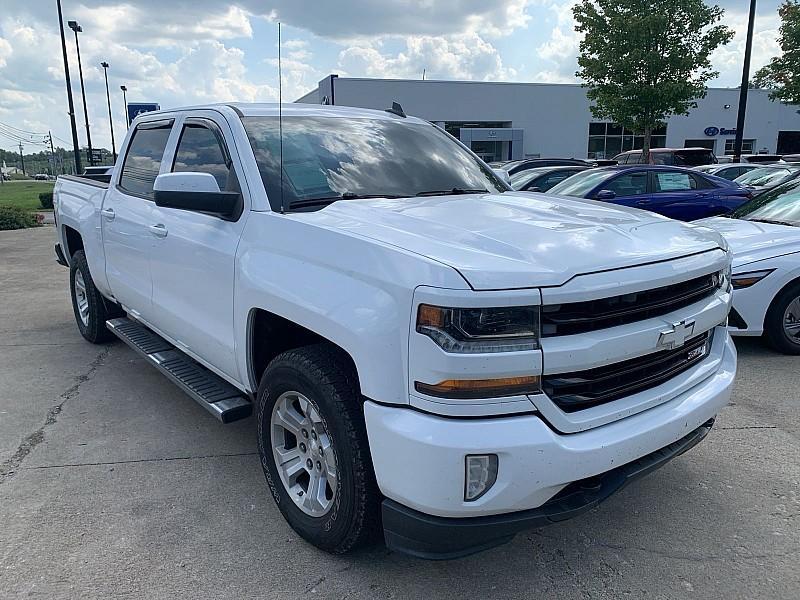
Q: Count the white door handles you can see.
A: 2